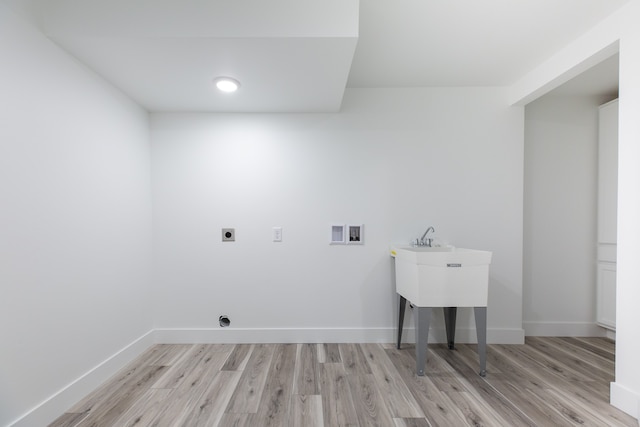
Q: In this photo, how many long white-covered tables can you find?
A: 0